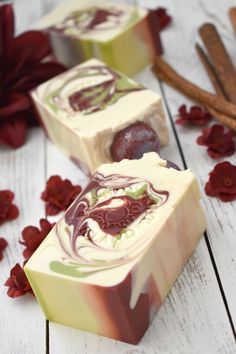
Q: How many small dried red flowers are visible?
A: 9